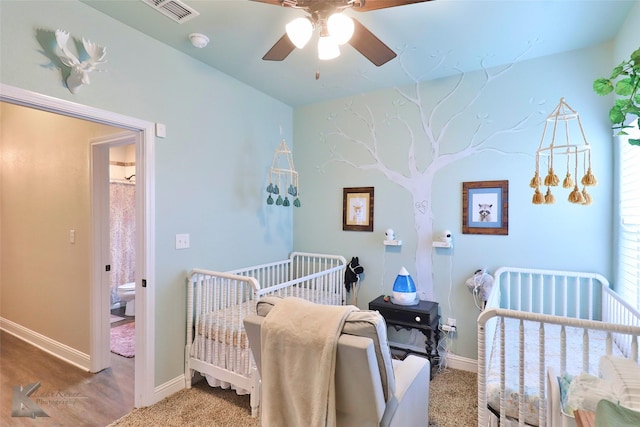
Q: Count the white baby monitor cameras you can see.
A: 2